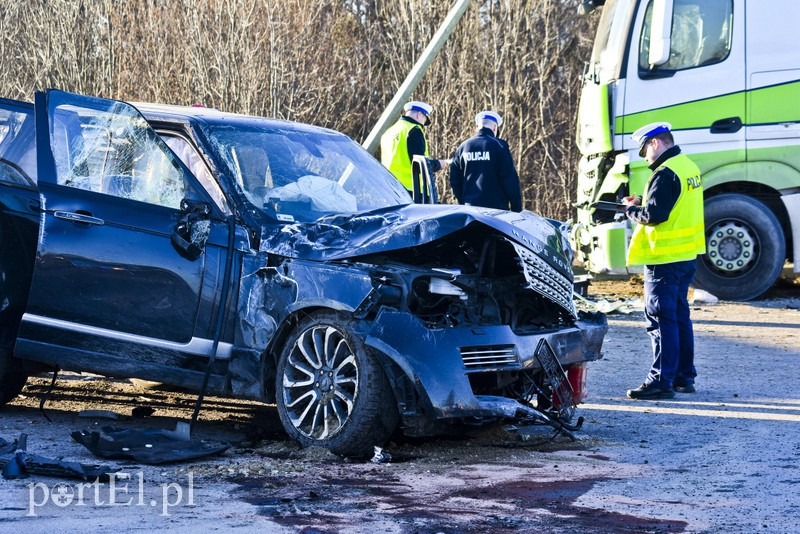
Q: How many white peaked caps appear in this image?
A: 3